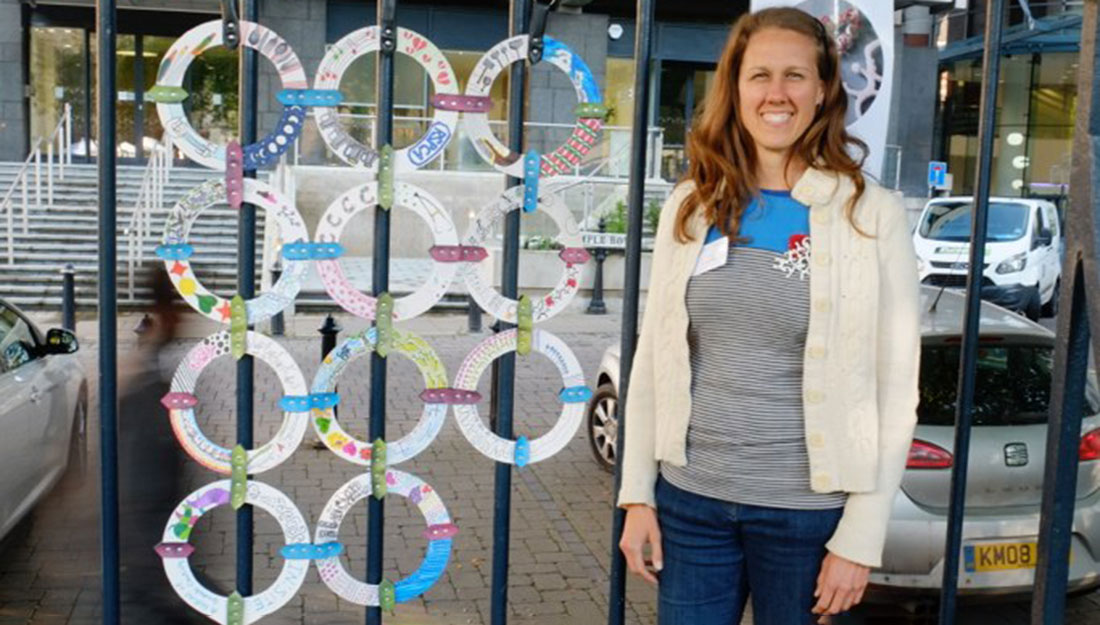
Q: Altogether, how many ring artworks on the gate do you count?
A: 11